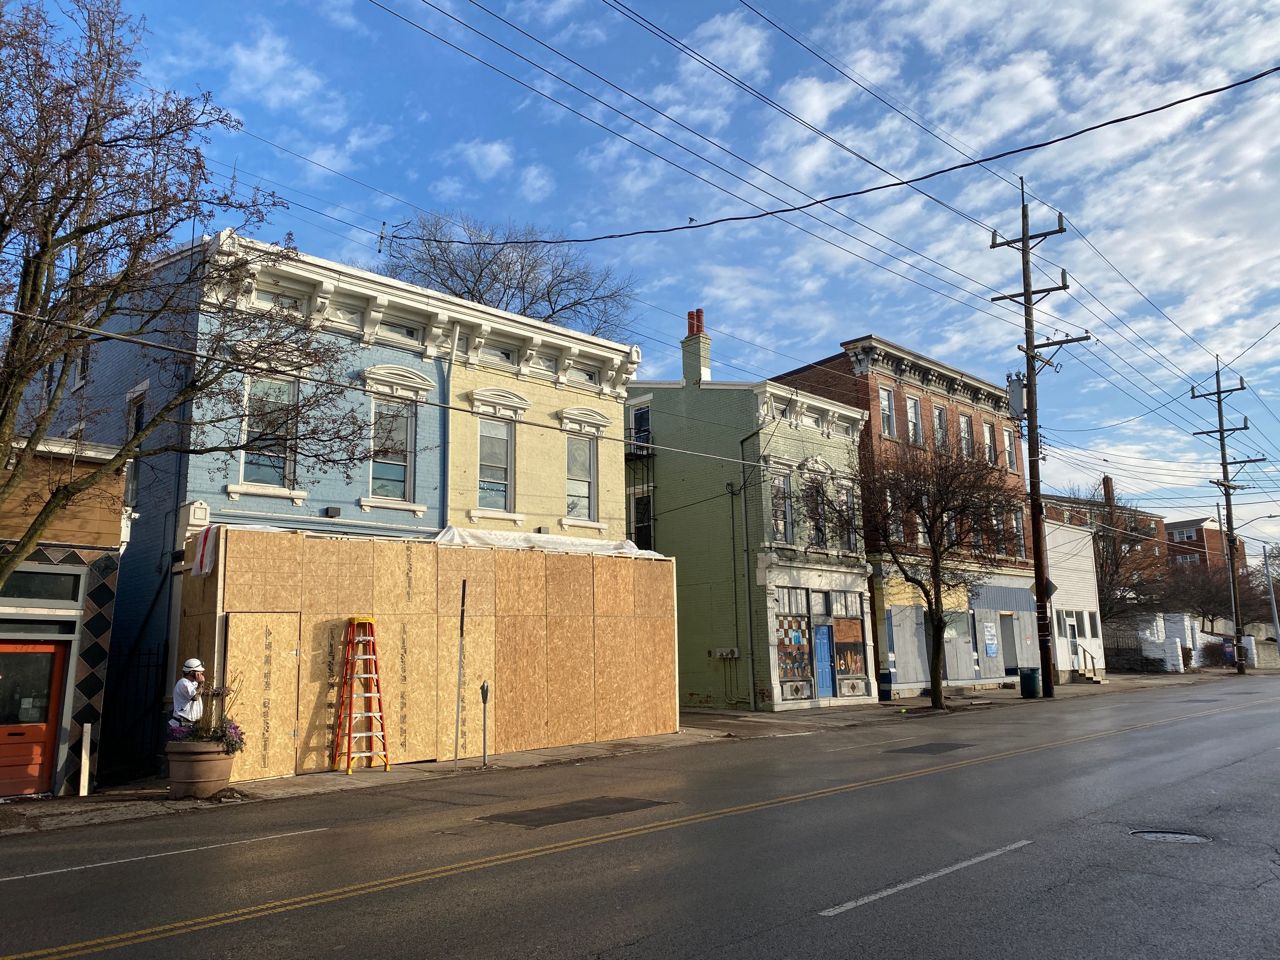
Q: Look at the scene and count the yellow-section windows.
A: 2